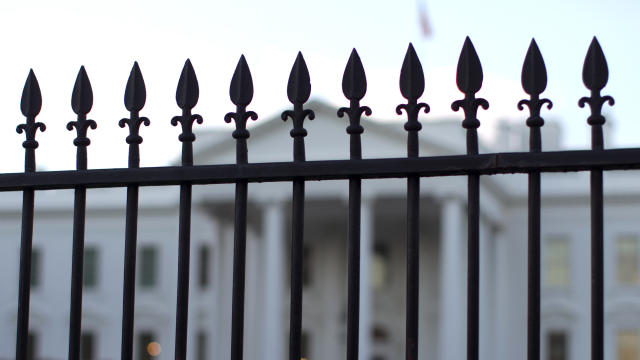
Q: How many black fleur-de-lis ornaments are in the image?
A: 11